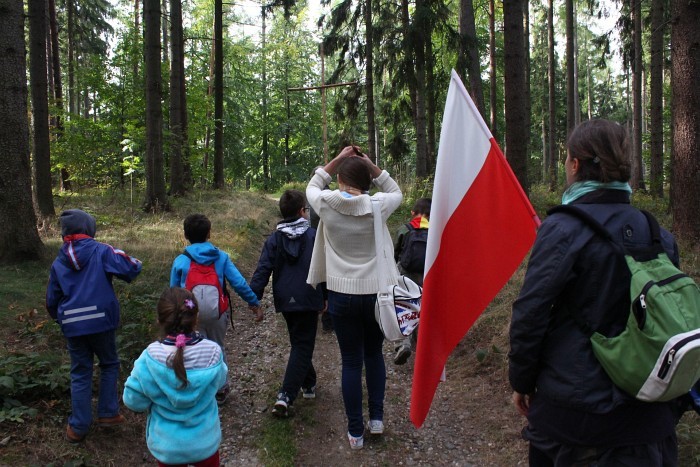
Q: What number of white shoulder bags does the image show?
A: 1